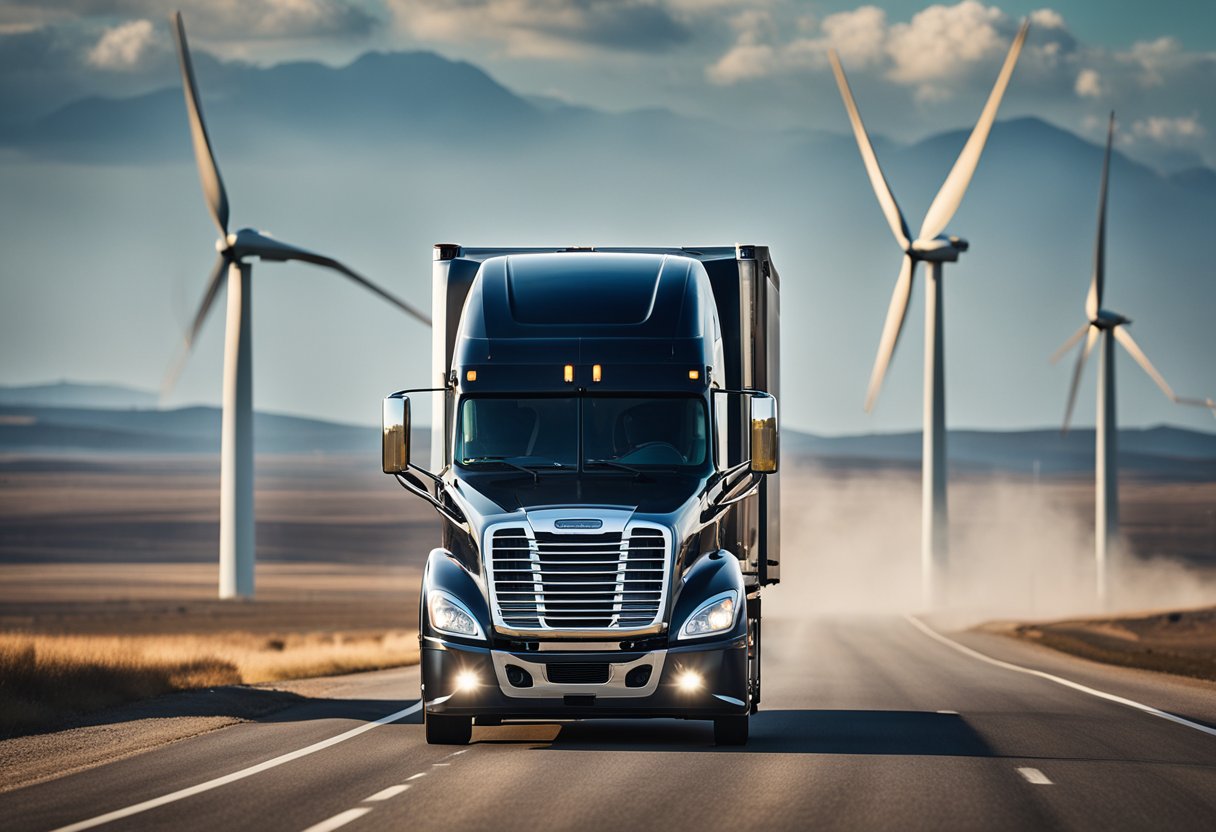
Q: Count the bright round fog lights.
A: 2